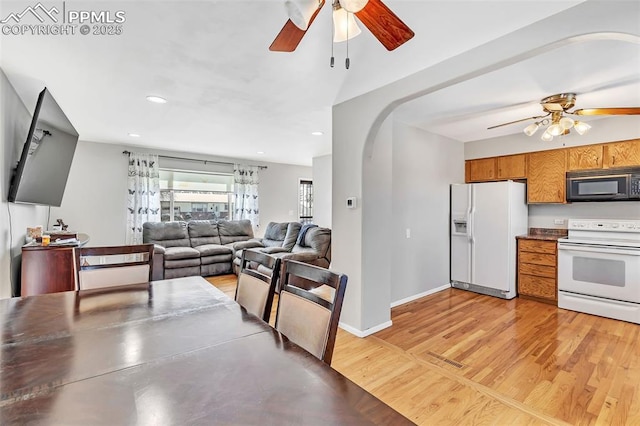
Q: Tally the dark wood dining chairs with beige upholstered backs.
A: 3